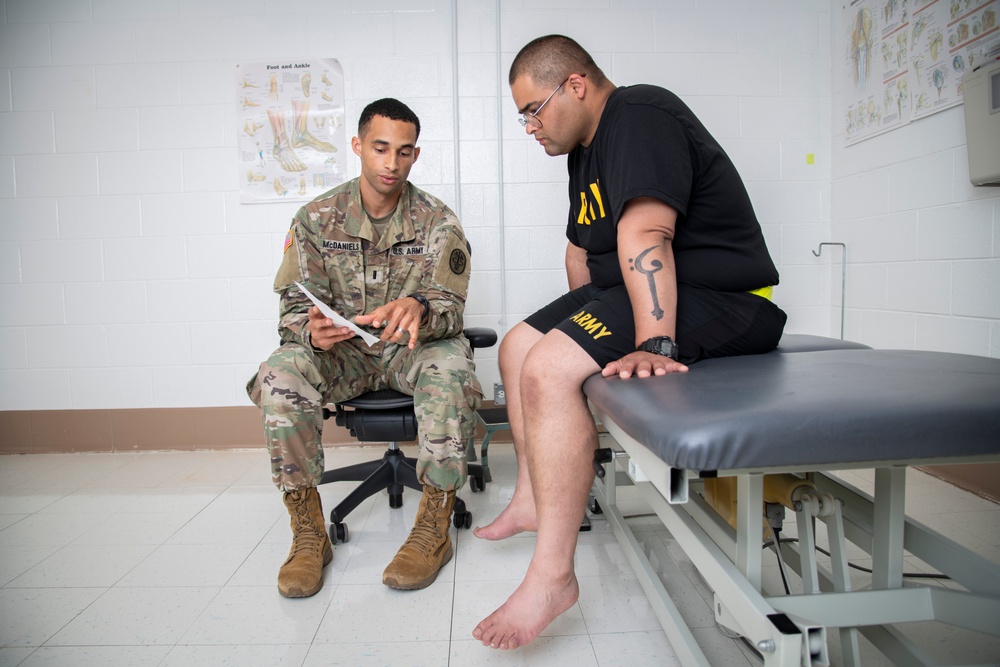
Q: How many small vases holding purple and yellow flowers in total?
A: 0